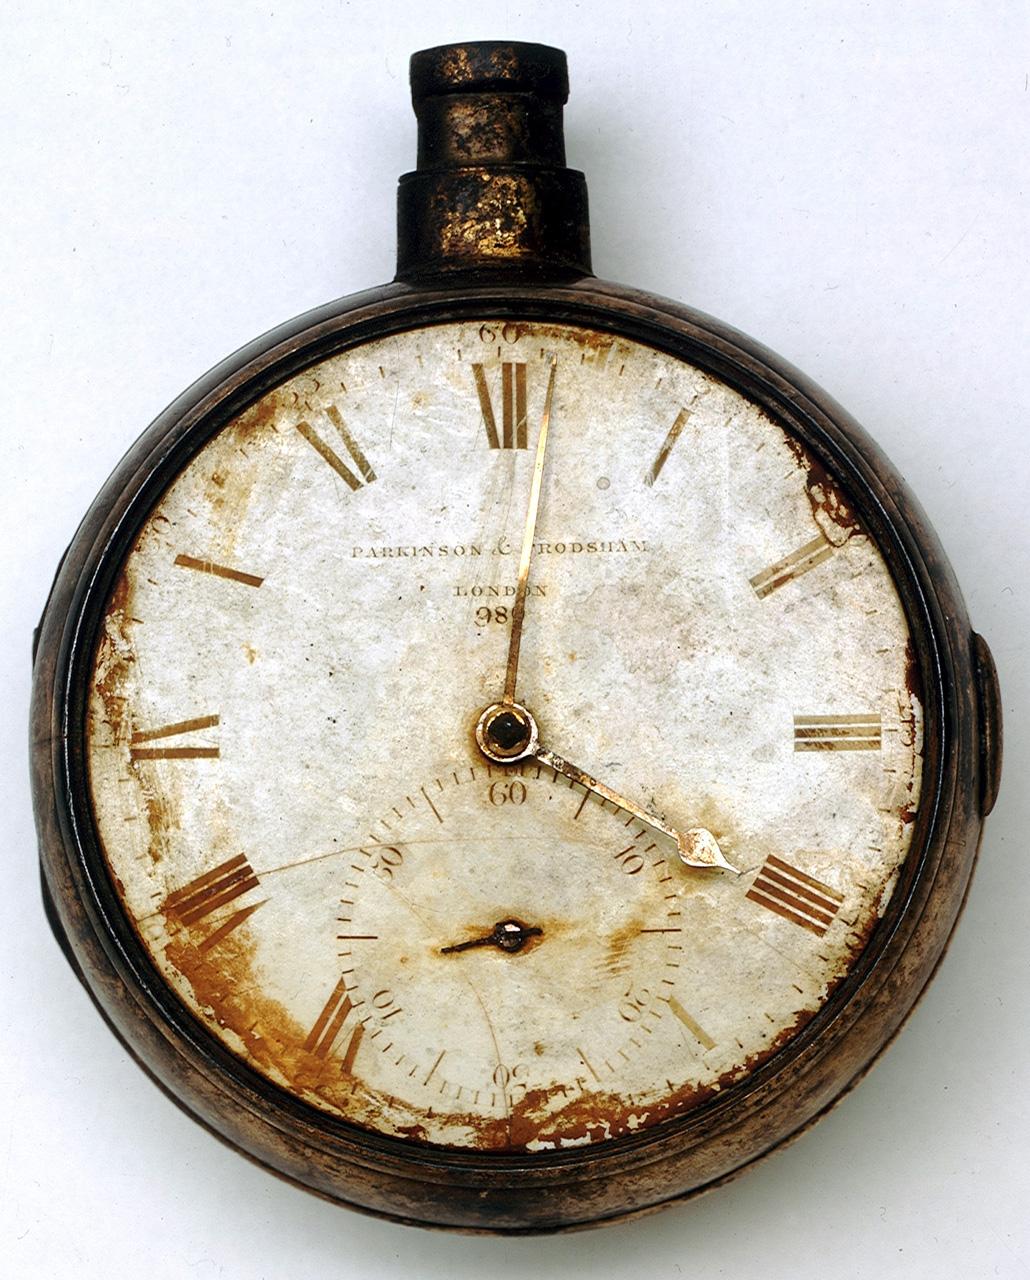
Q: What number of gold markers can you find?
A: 11